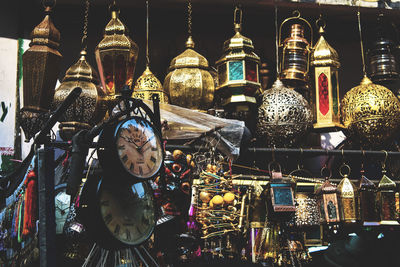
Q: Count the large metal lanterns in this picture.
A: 11